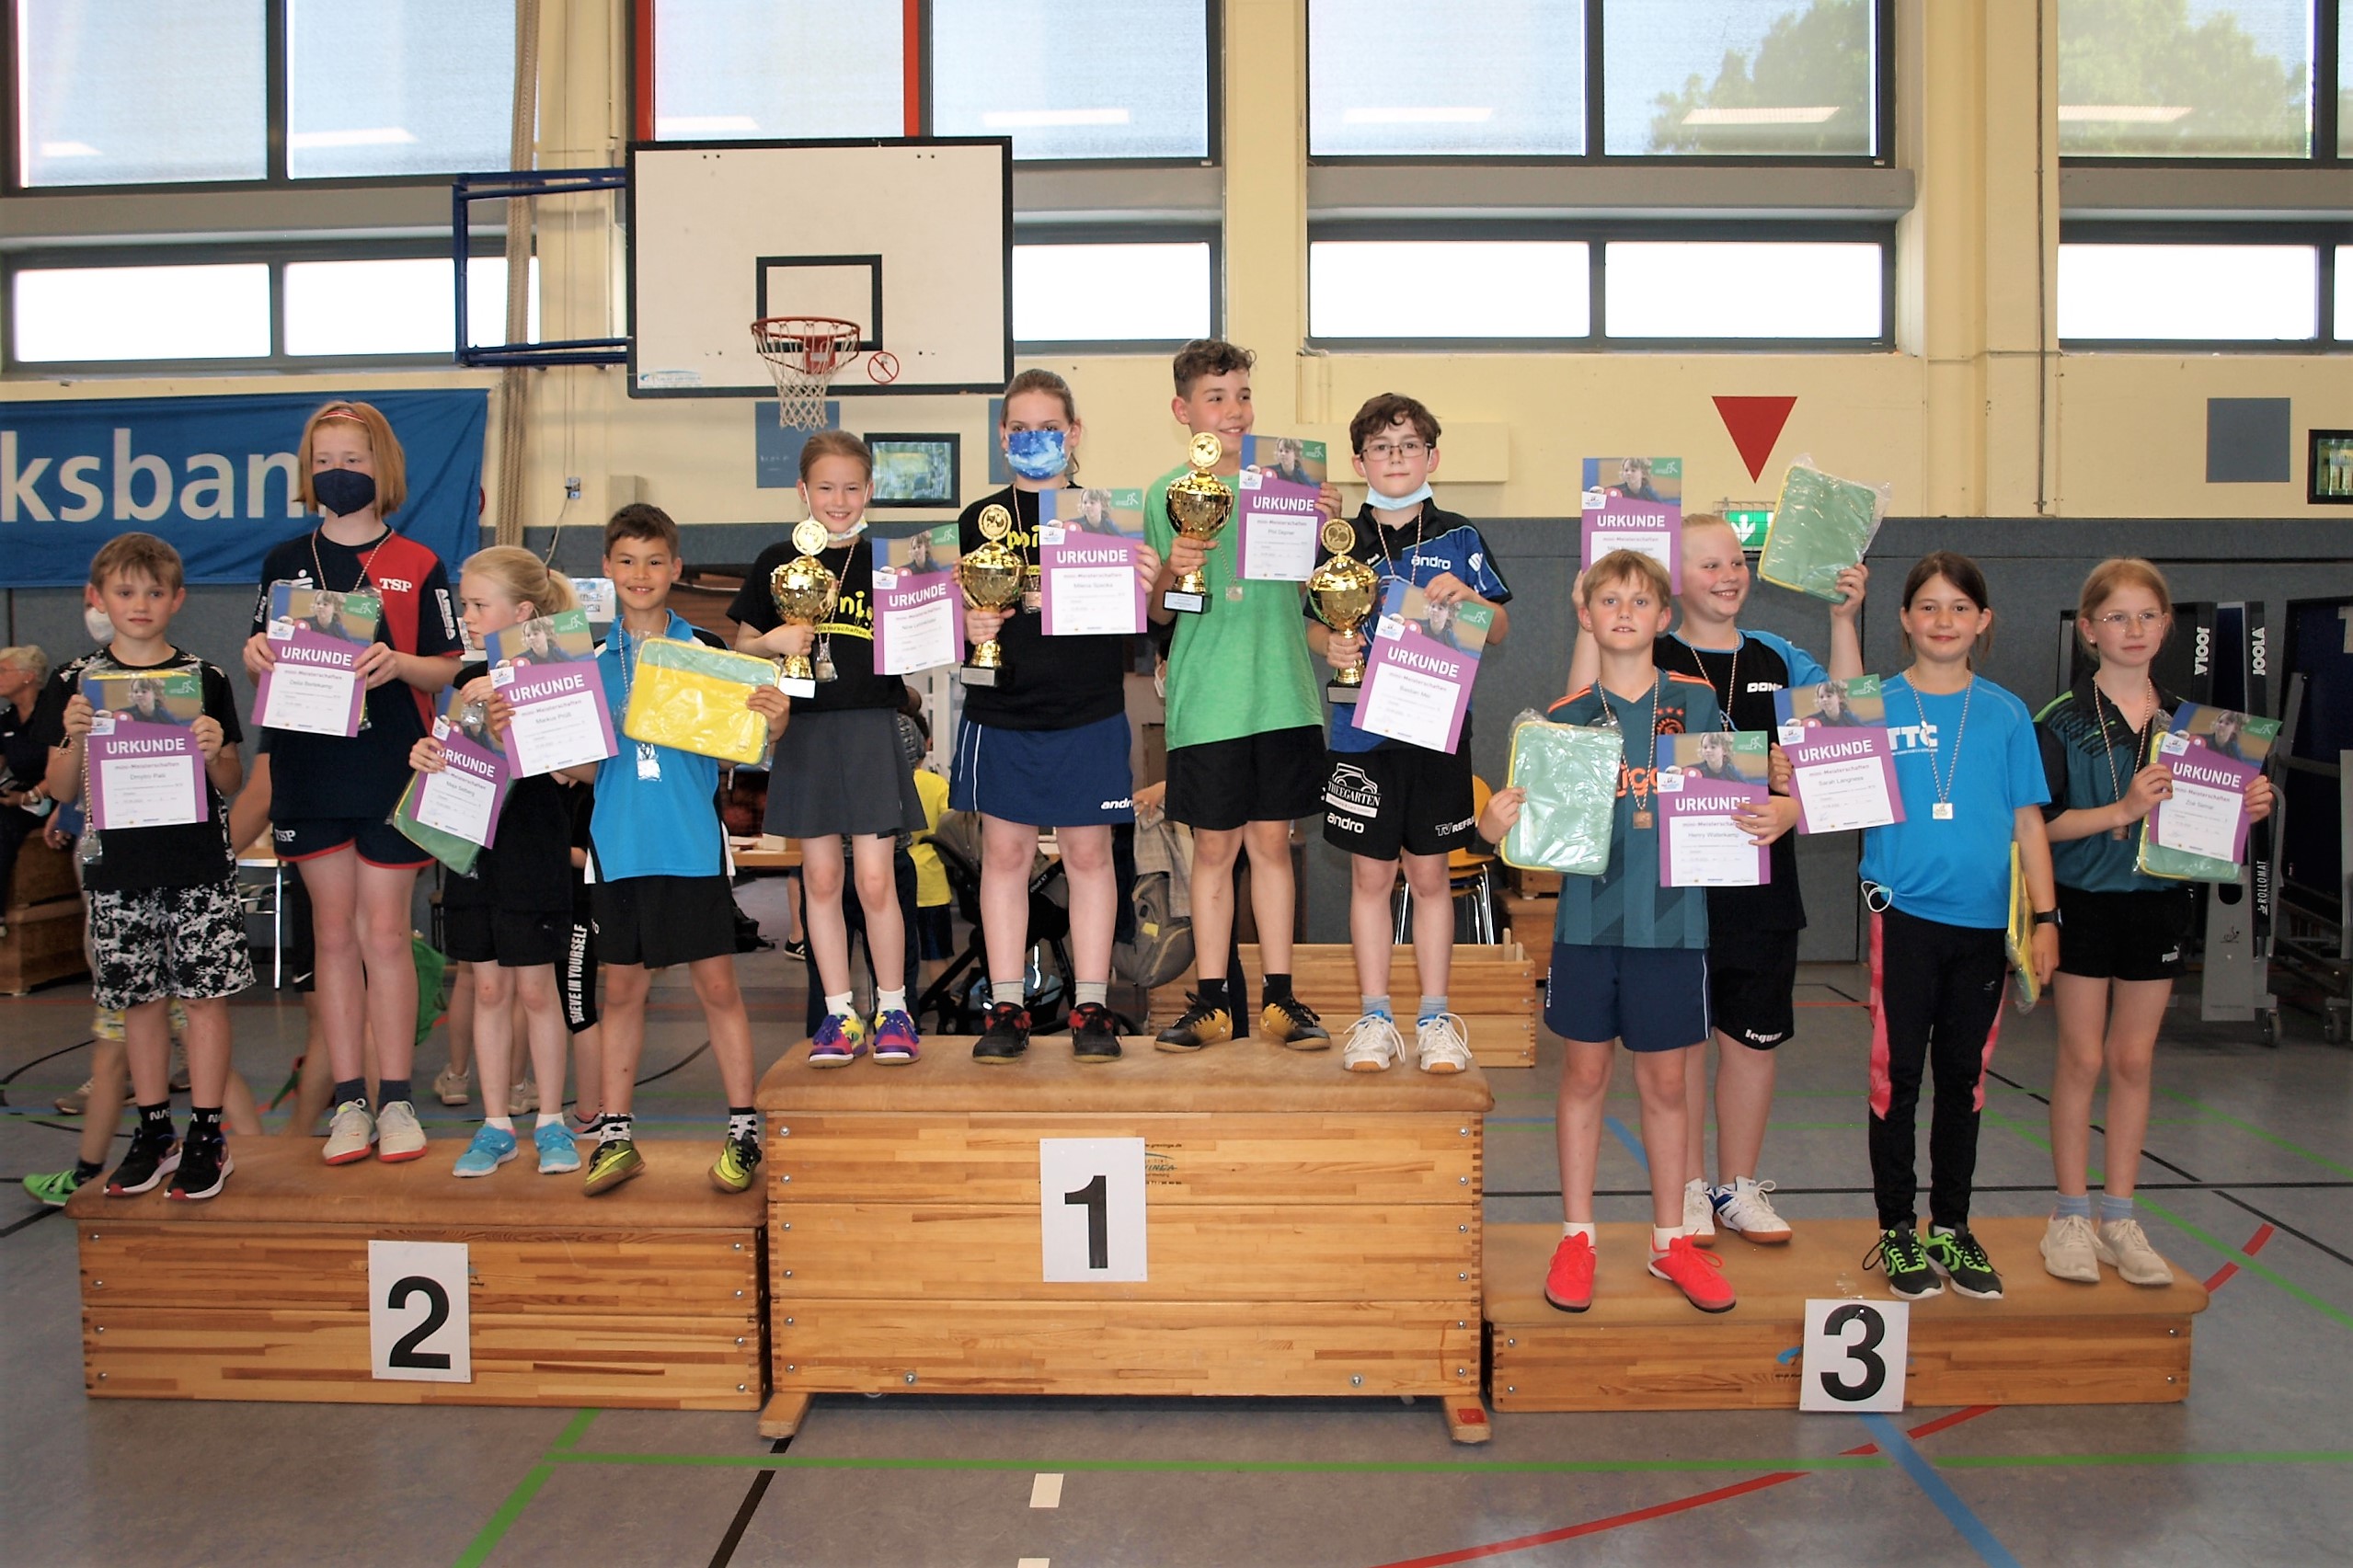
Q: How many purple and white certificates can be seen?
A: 12